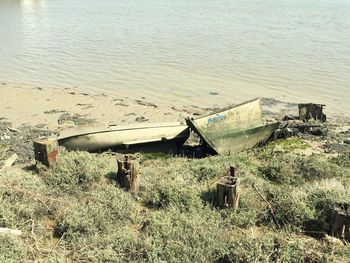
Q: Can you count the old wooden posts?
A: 5